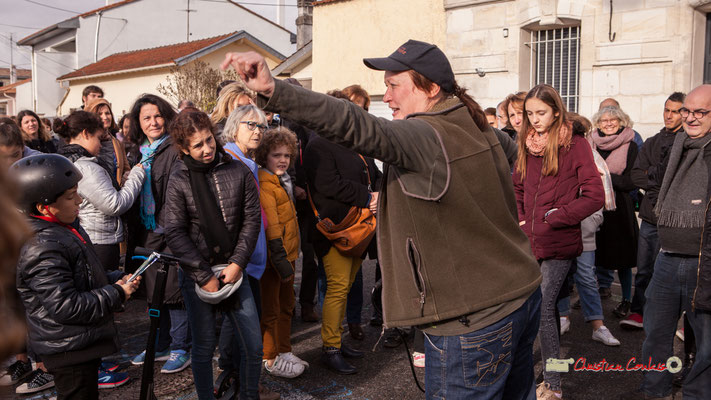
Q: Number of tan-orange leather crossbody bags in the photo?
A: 1